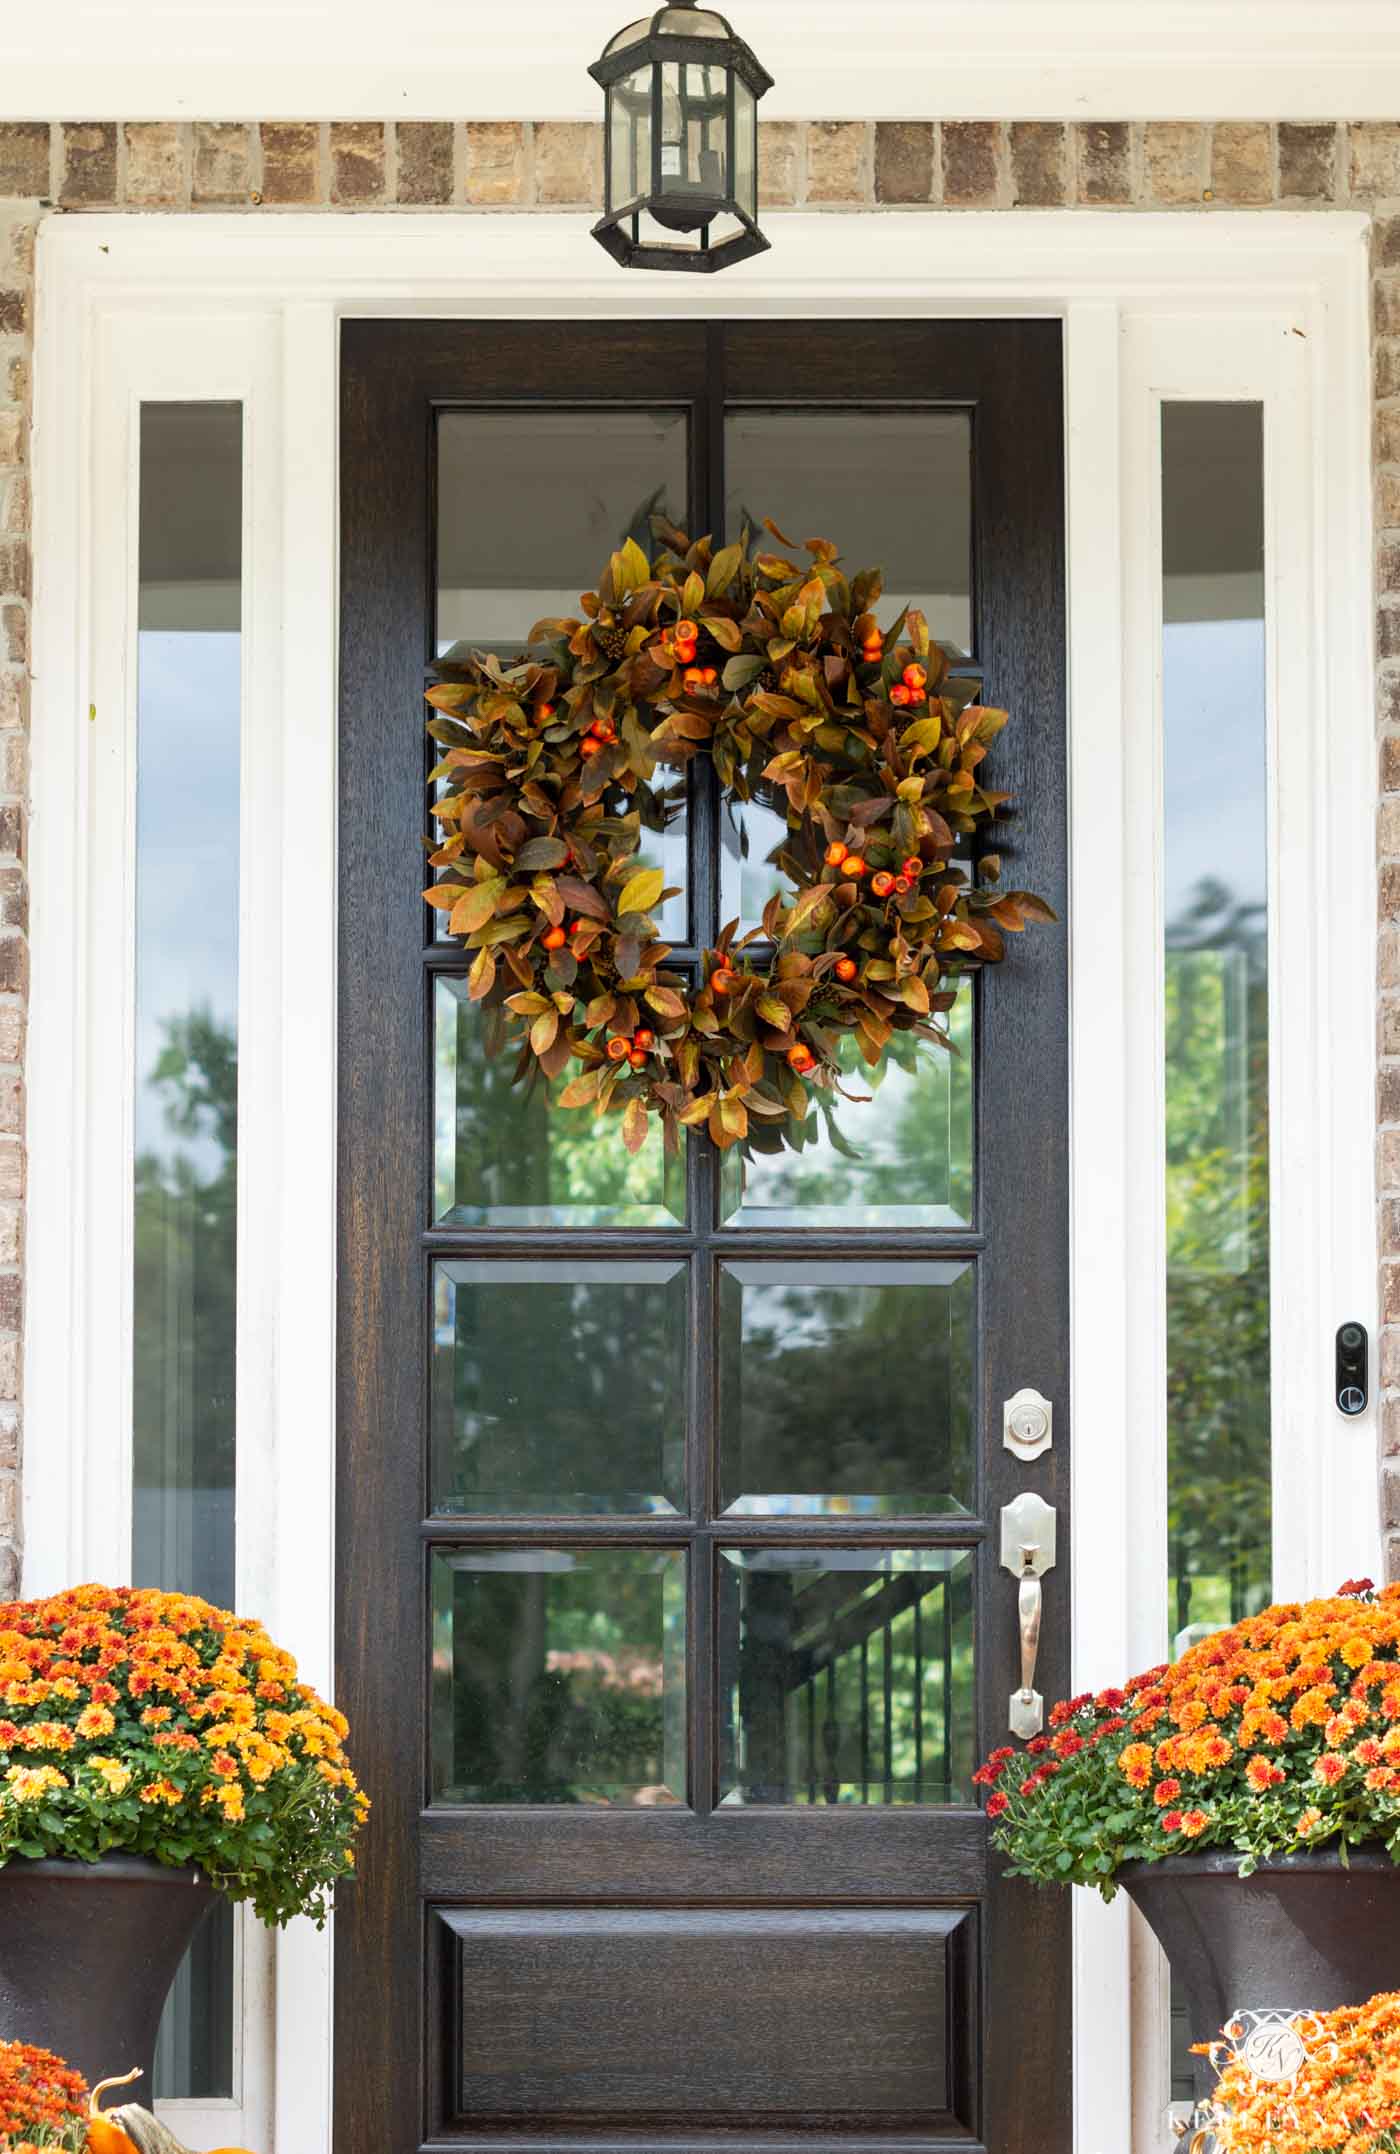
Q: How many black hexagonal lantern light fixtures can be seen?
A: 1